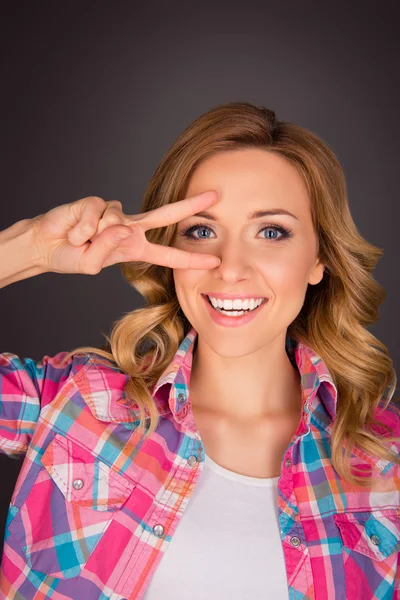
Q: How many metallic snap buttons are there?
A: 7